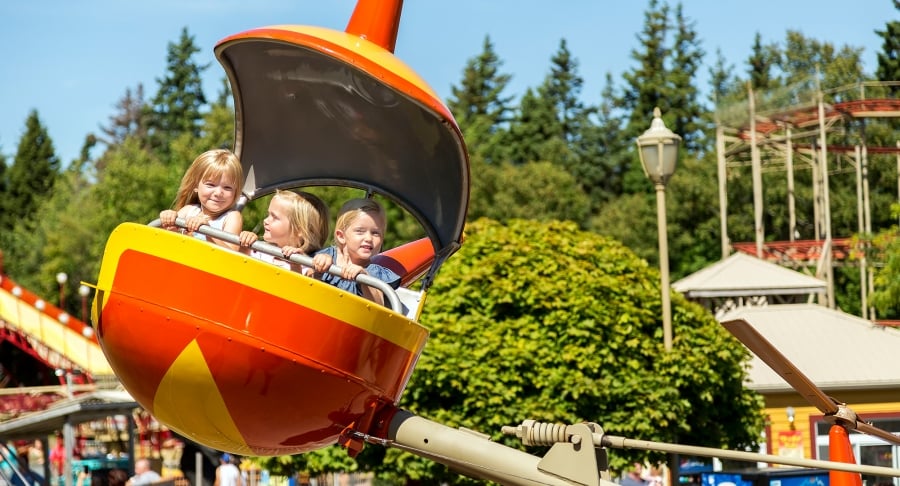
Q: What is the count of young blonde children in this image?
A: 3